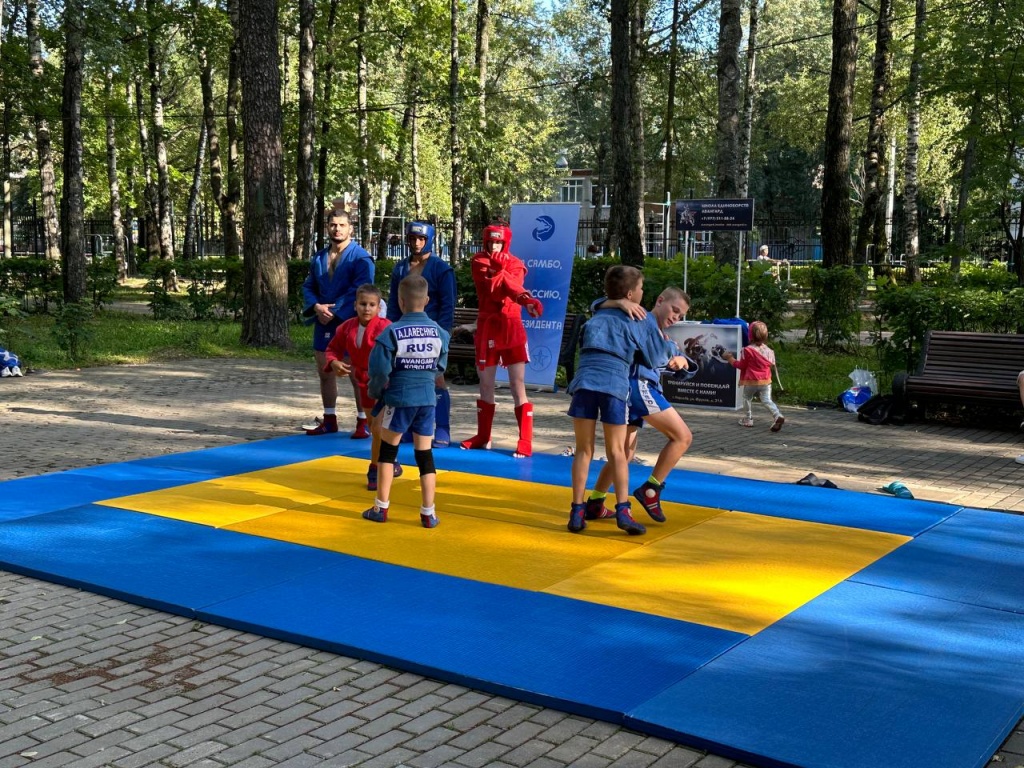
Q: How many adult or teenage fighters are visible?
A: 3